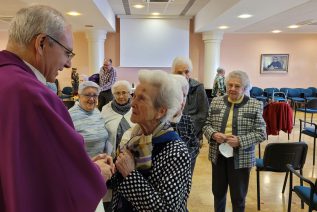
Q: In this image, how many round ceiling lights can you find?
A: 7